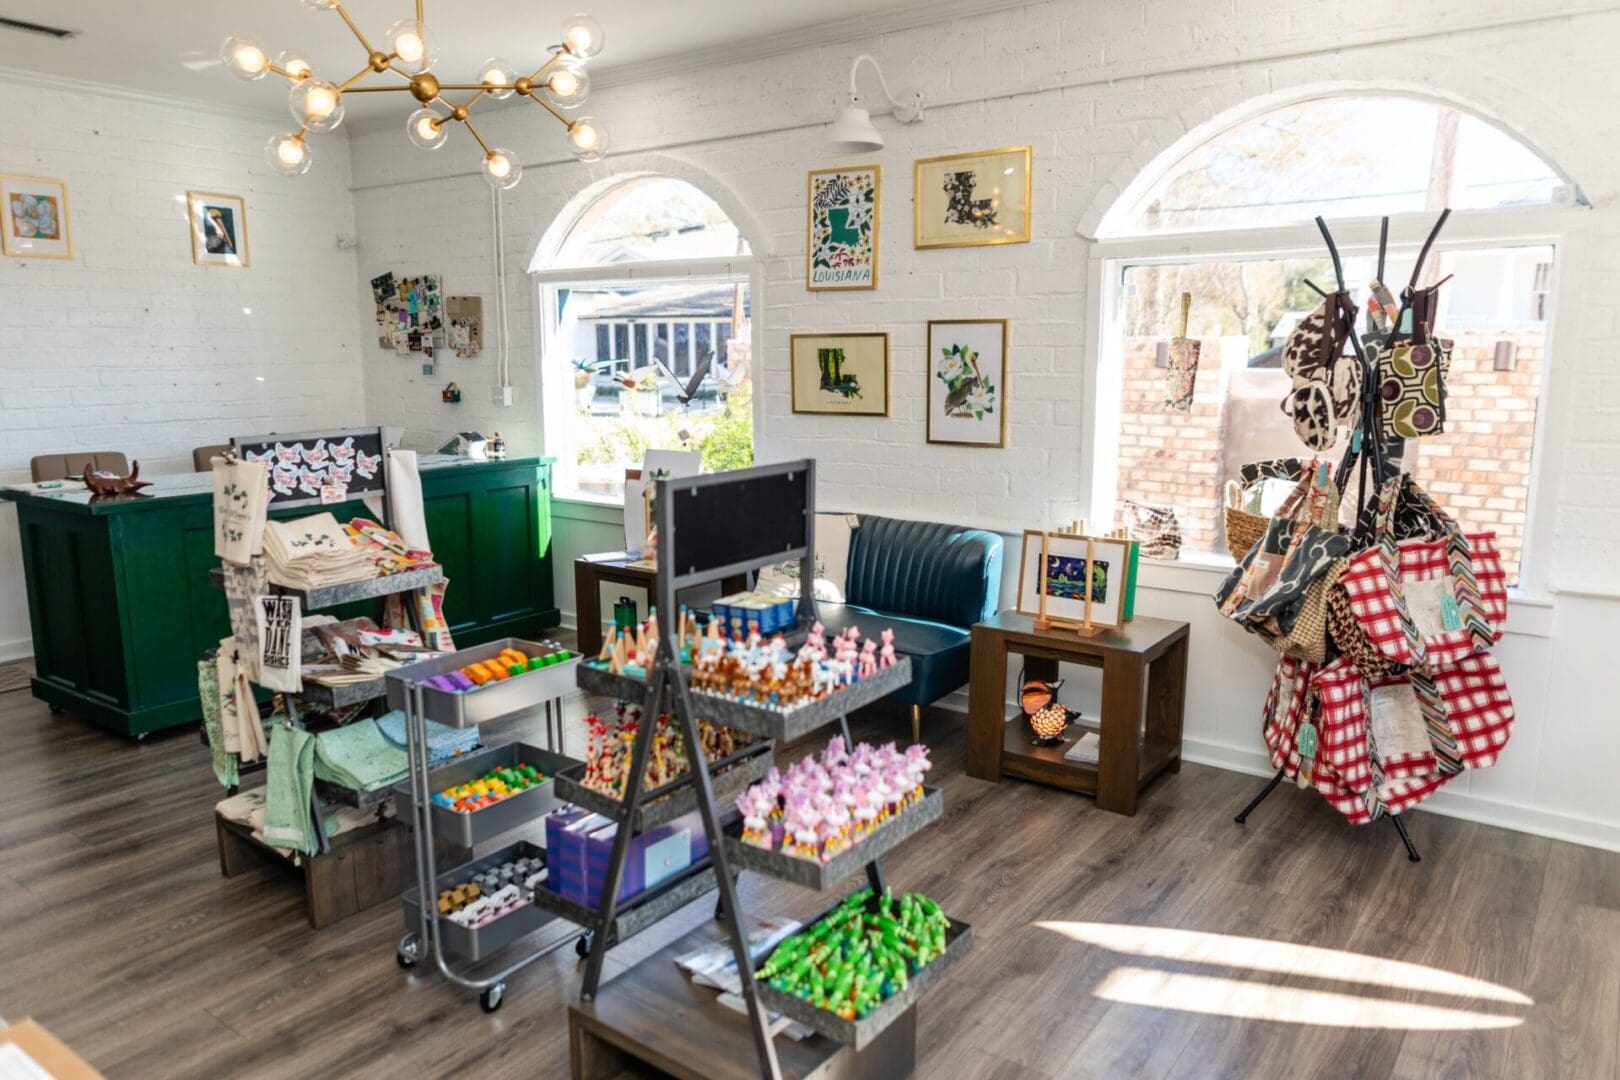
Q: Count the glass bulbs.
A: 12